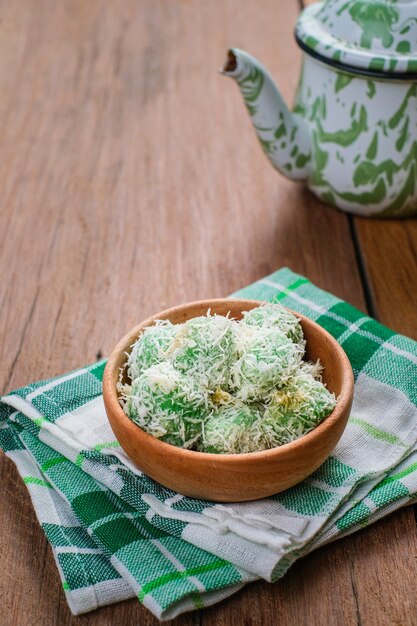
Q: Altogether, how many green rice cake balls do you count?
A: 7